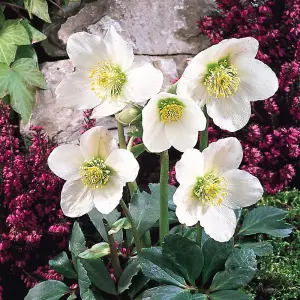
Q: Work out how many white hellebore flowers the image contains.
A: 5